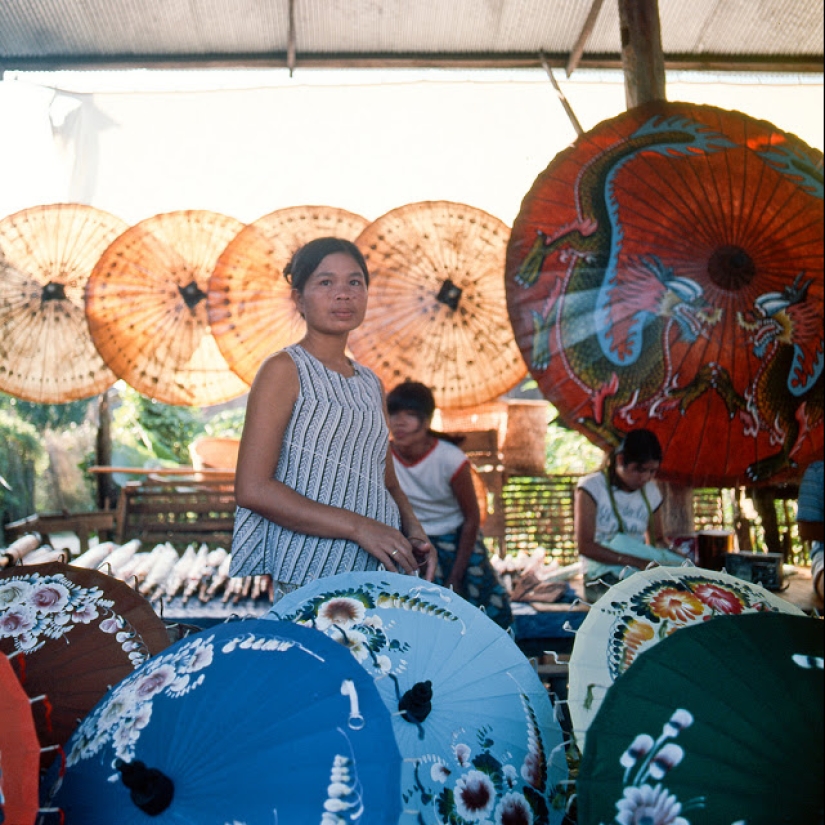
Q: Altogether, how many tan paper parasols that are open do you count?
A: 4